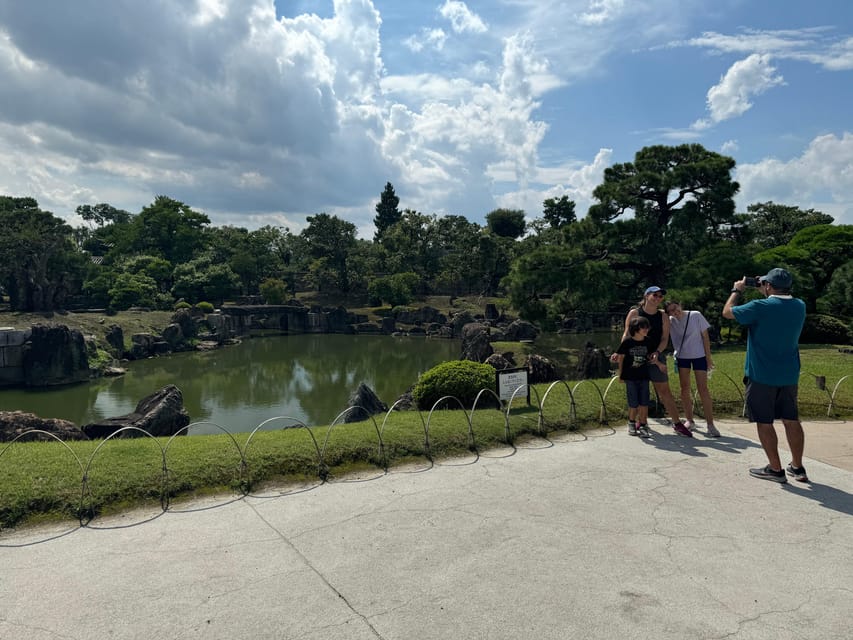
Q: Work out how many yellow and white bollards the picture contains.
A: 0